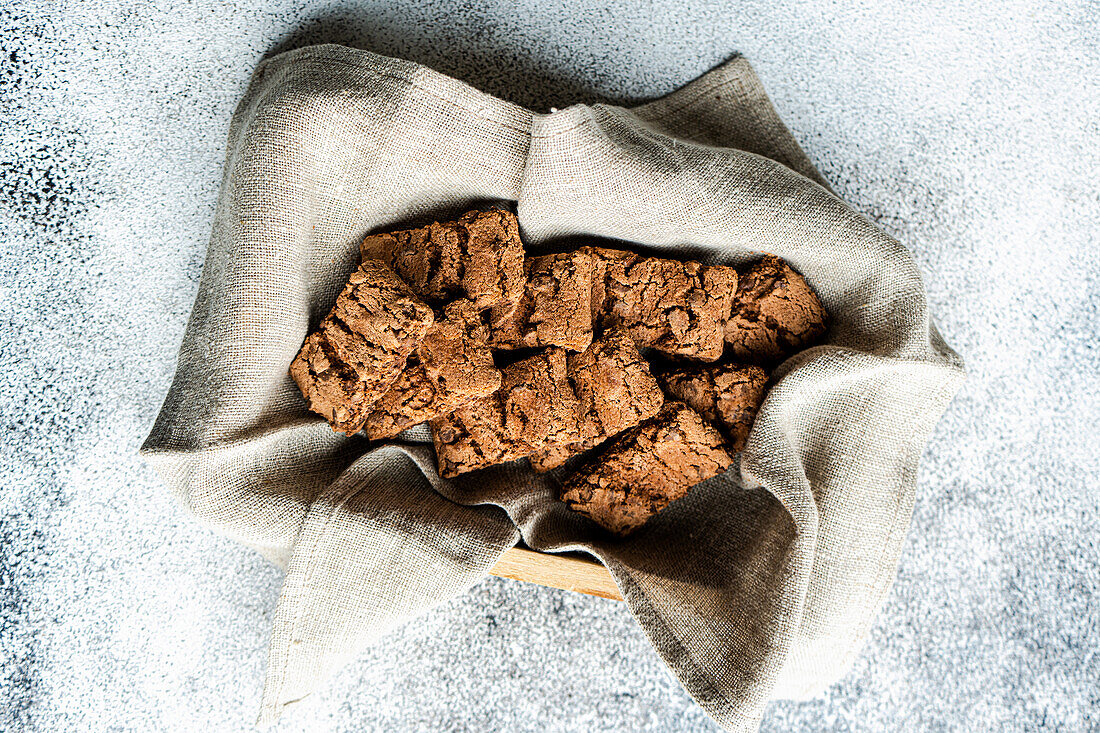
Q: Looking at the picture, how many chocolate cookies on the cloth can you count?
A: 10